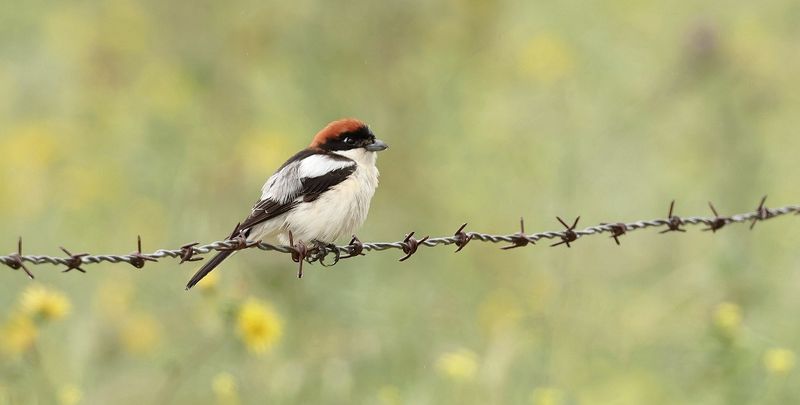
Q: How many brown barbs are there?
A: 15